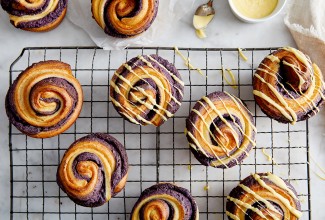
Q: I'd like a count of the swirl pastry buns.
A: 9